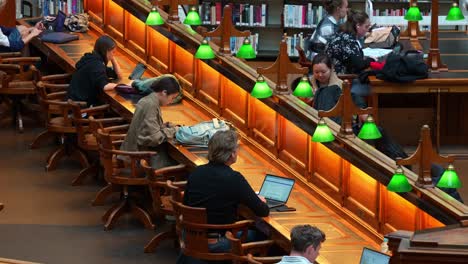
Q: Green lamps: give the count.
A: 12